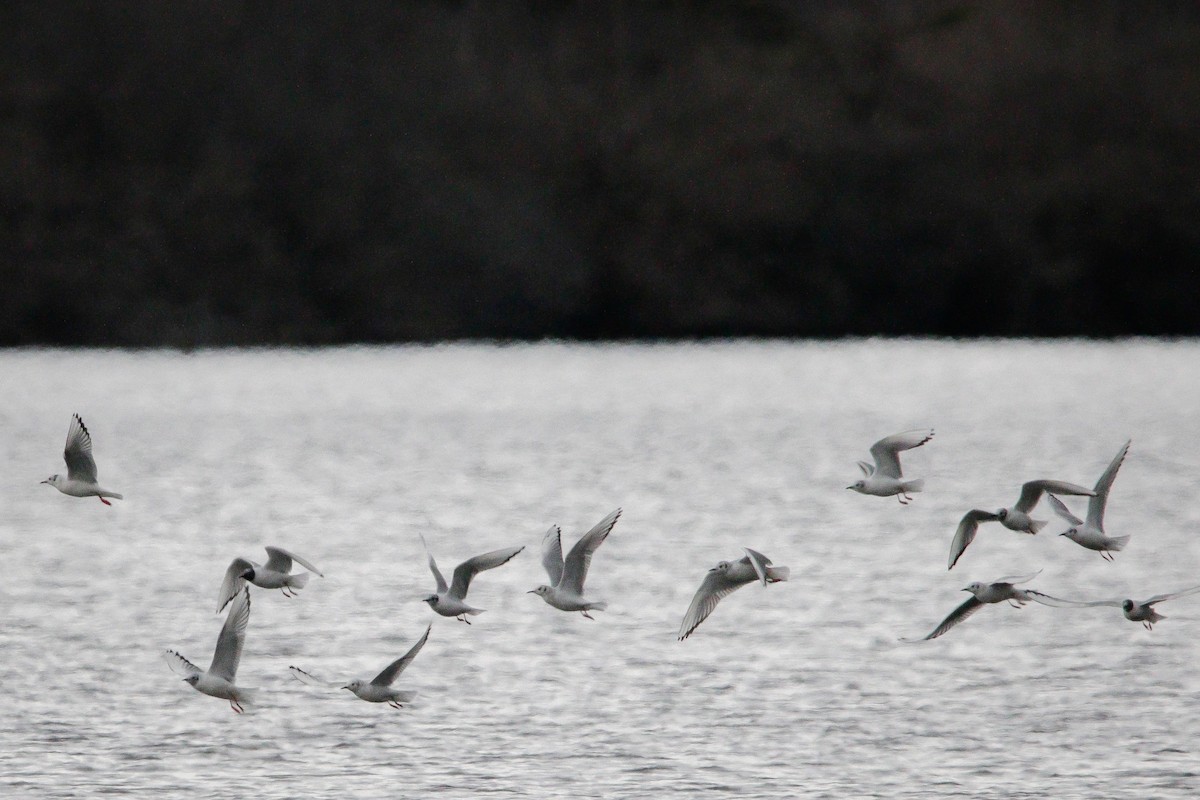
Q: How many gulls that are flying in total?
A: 12